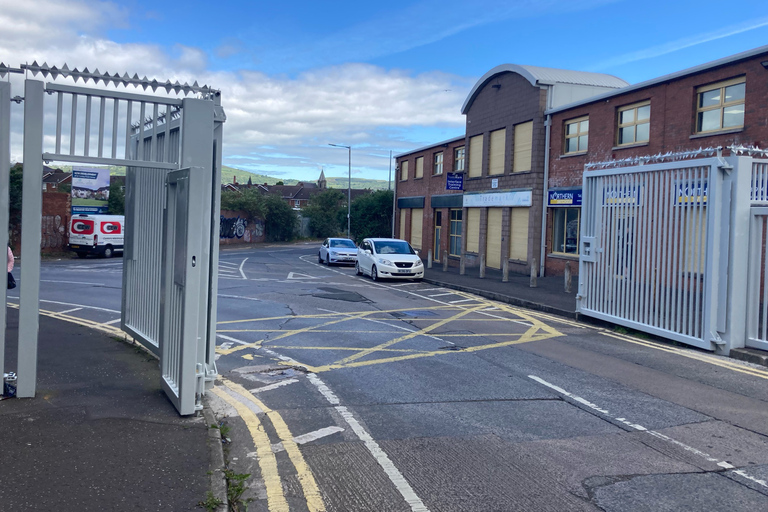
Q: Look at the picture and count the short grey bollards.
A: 7